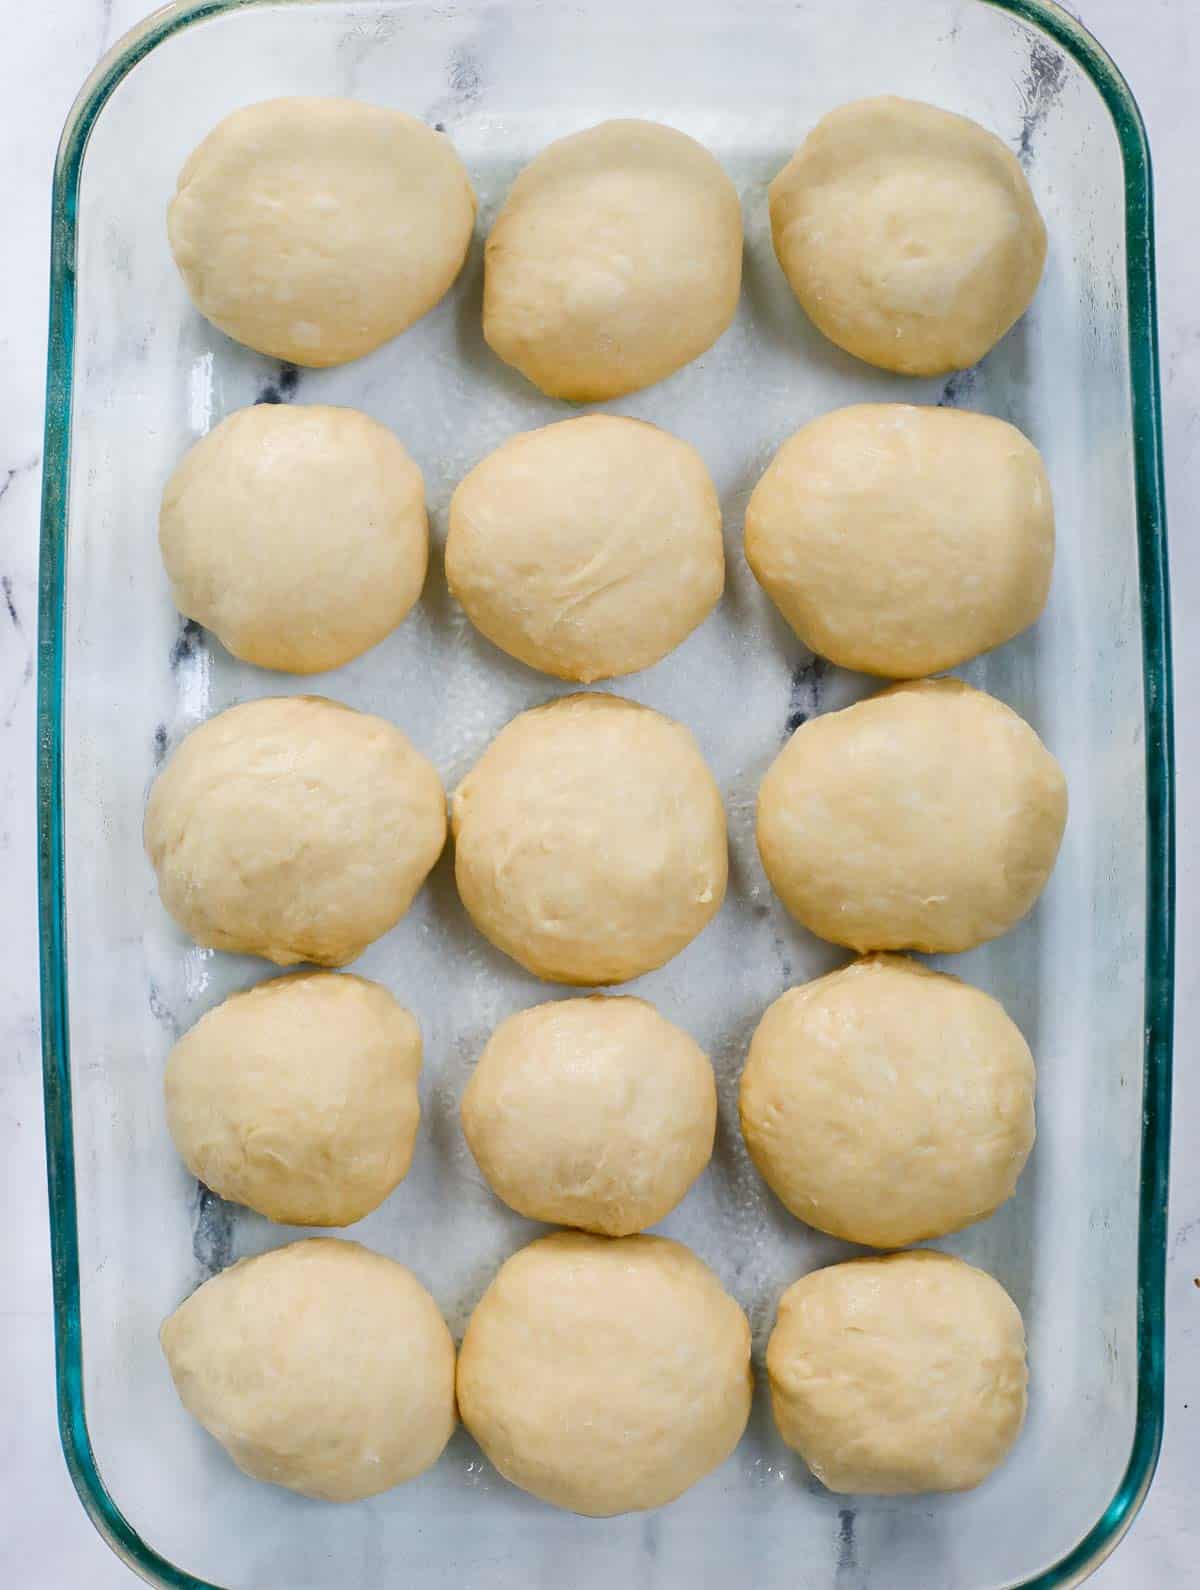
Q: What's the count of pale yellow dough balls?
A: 15